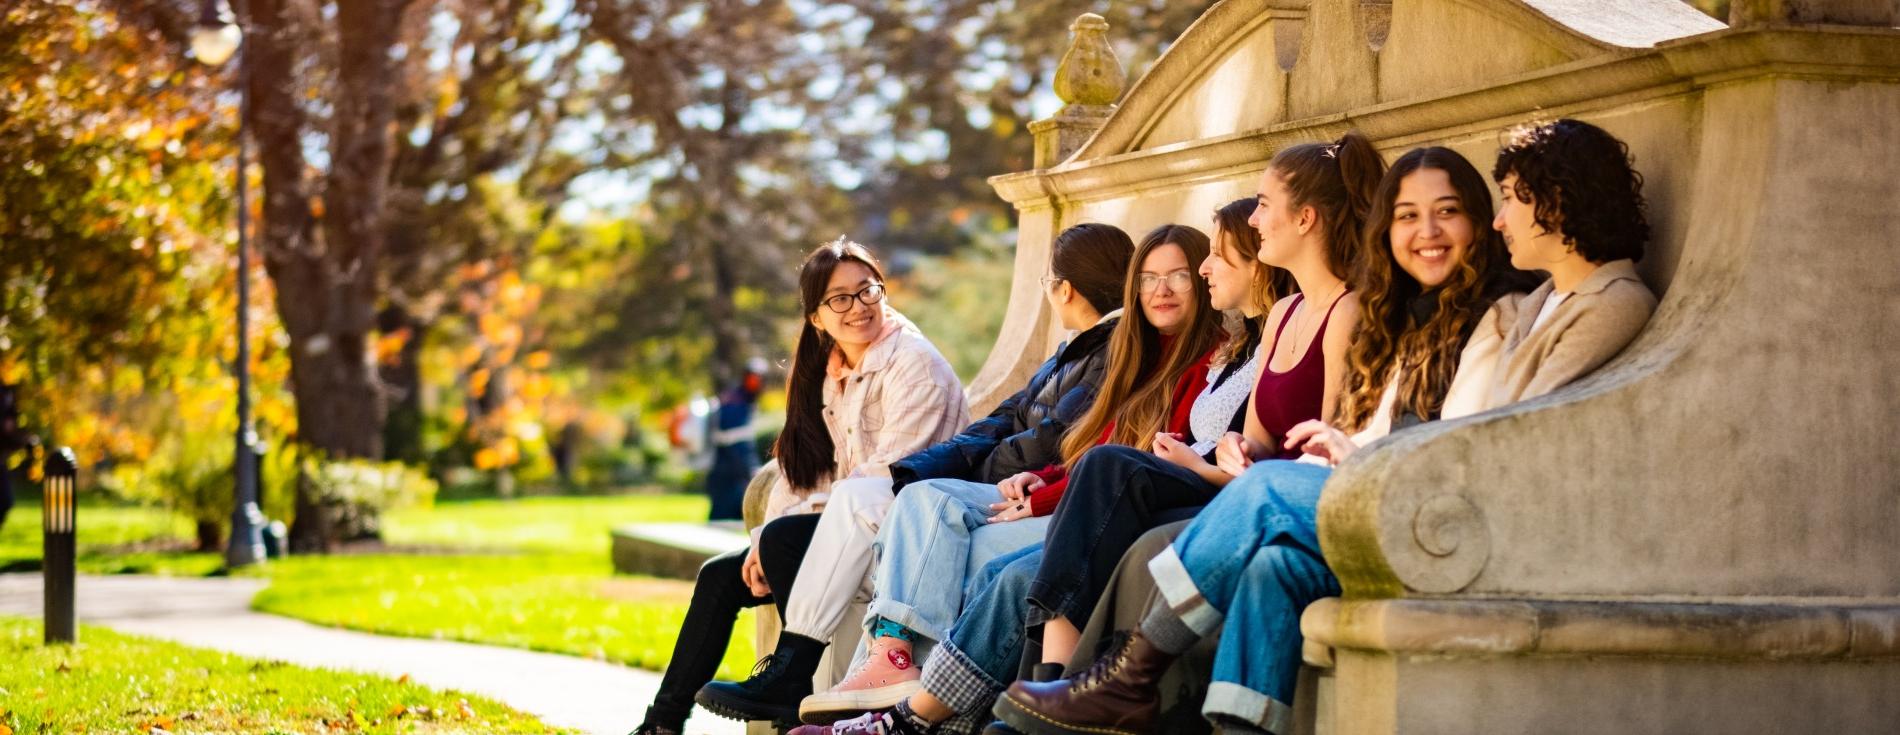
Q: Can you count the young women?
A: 7